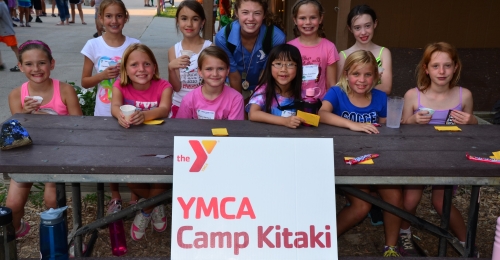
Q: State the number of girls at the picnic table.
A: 11